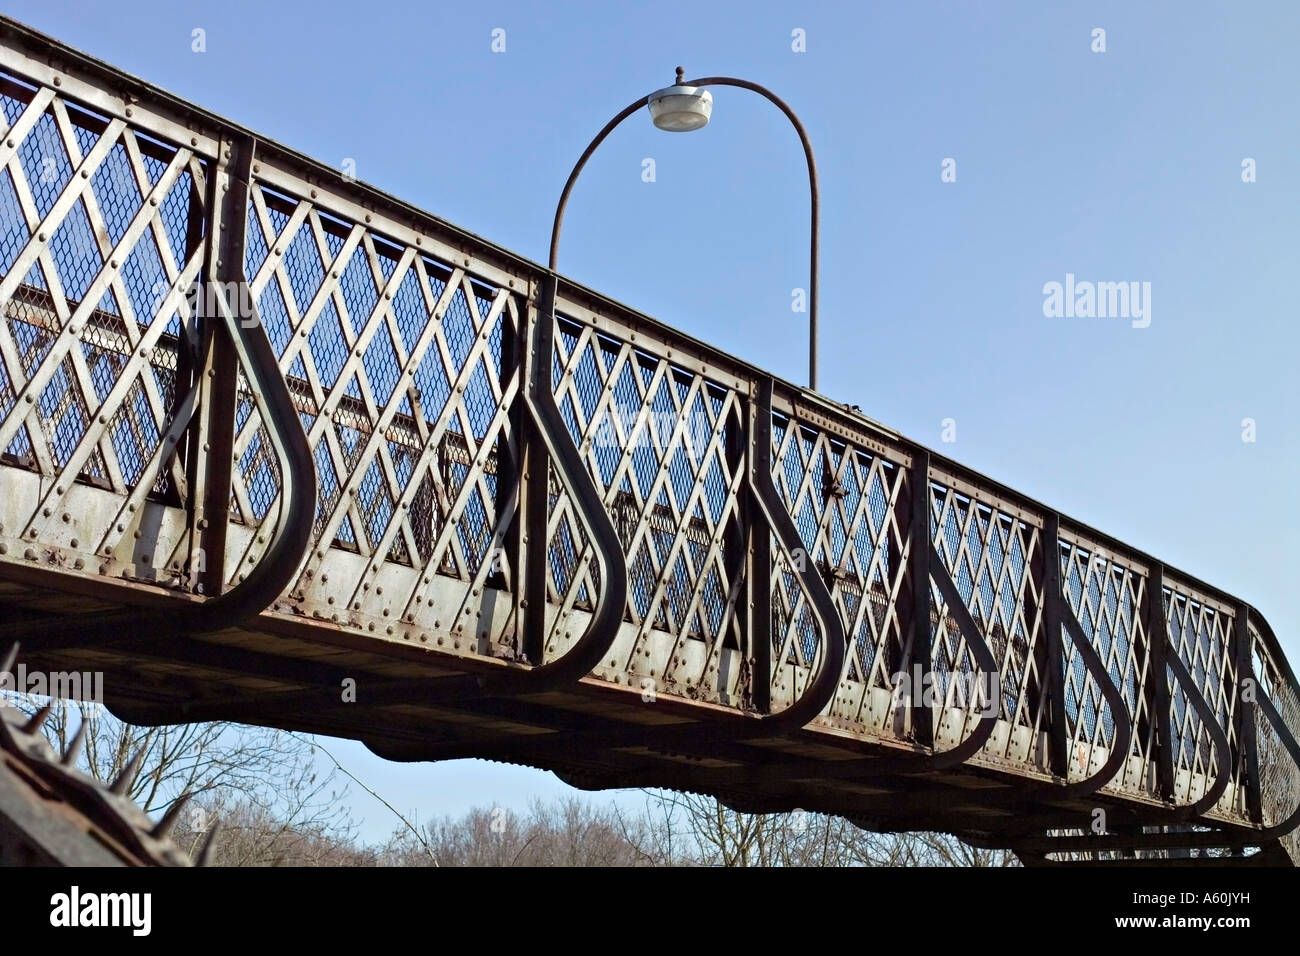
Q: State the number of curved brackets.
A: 7